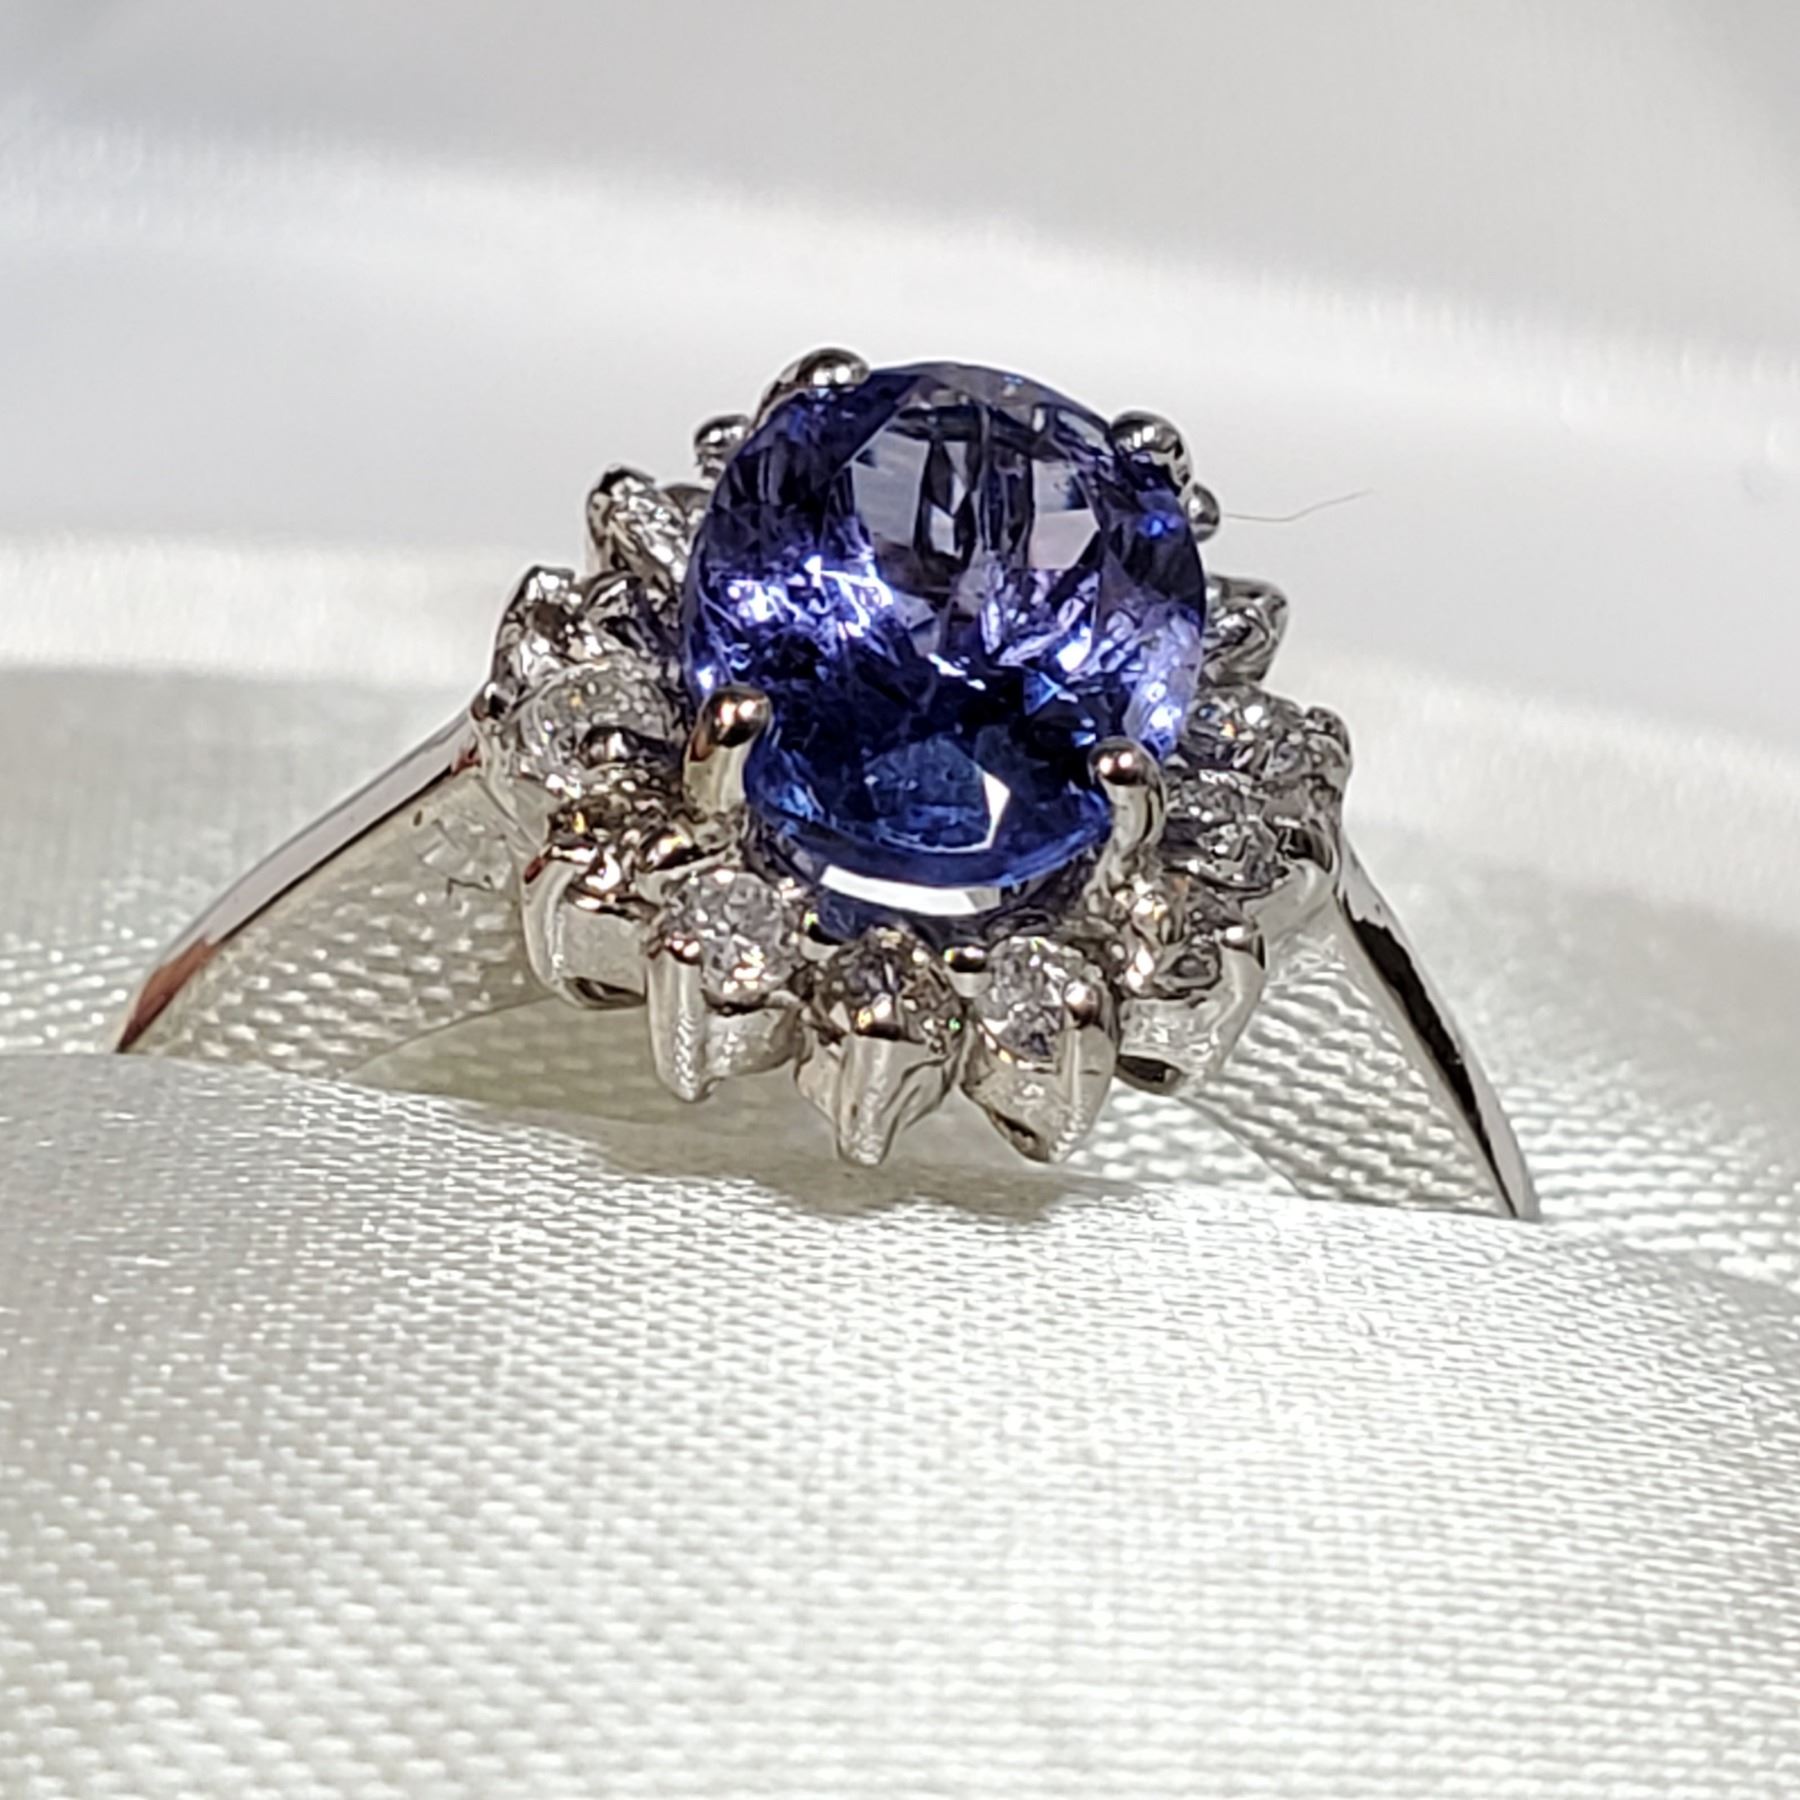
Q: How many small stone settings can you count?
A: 11